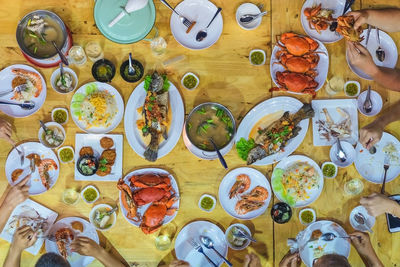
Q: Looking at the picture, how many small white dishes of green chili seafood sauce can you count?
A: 9